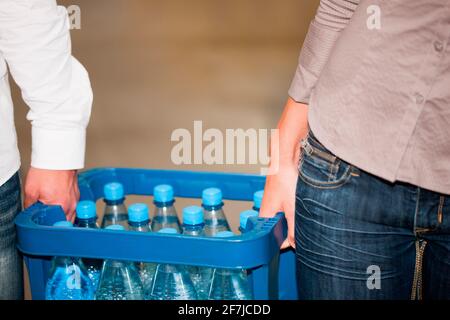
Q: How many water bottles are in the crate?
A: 12